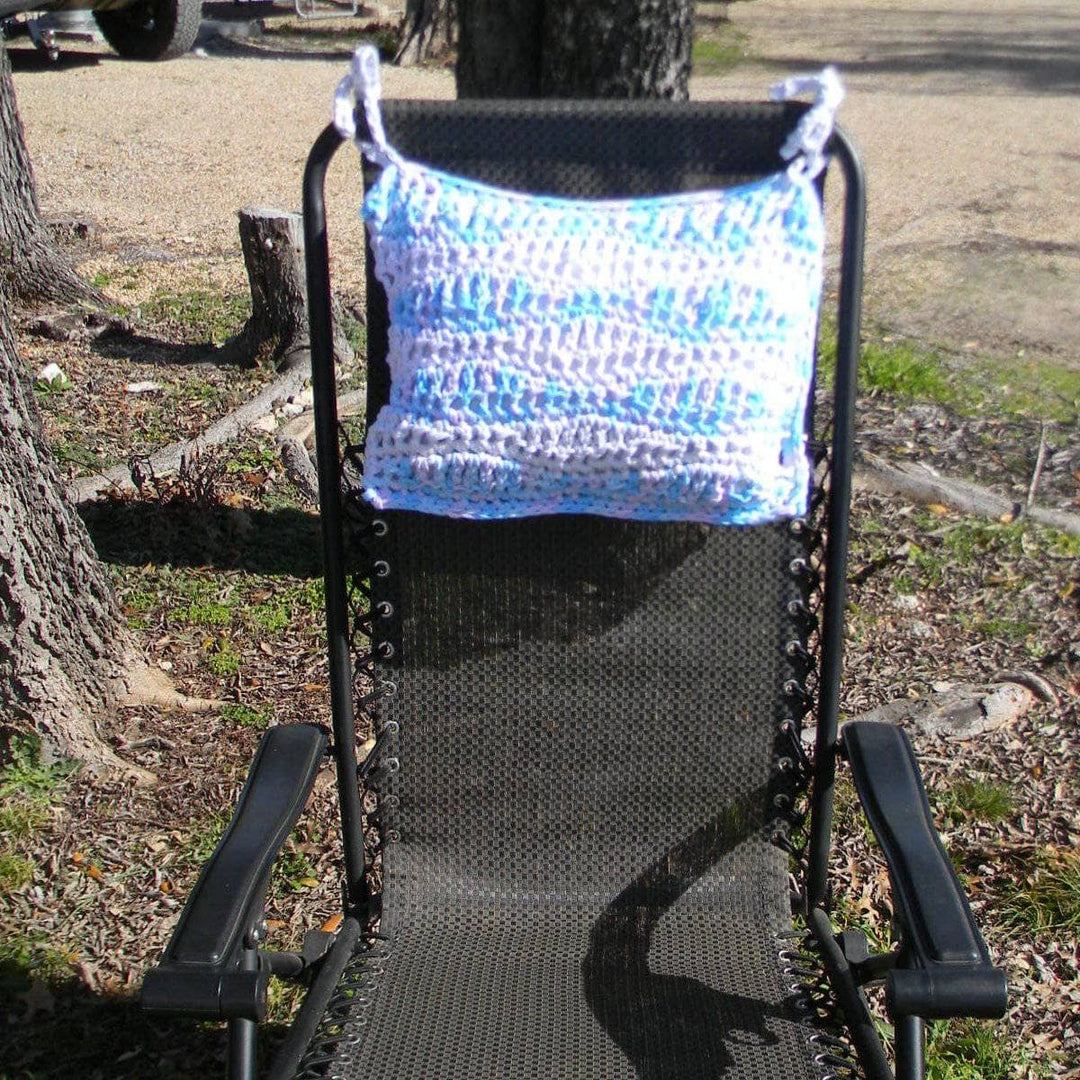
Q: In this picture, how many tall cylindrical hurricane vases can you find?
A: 0